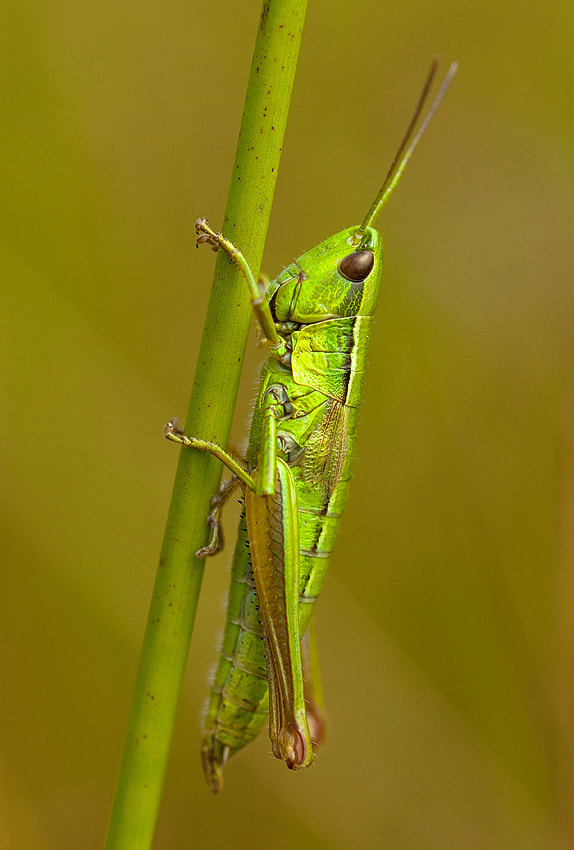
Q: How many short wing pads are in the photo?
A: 1